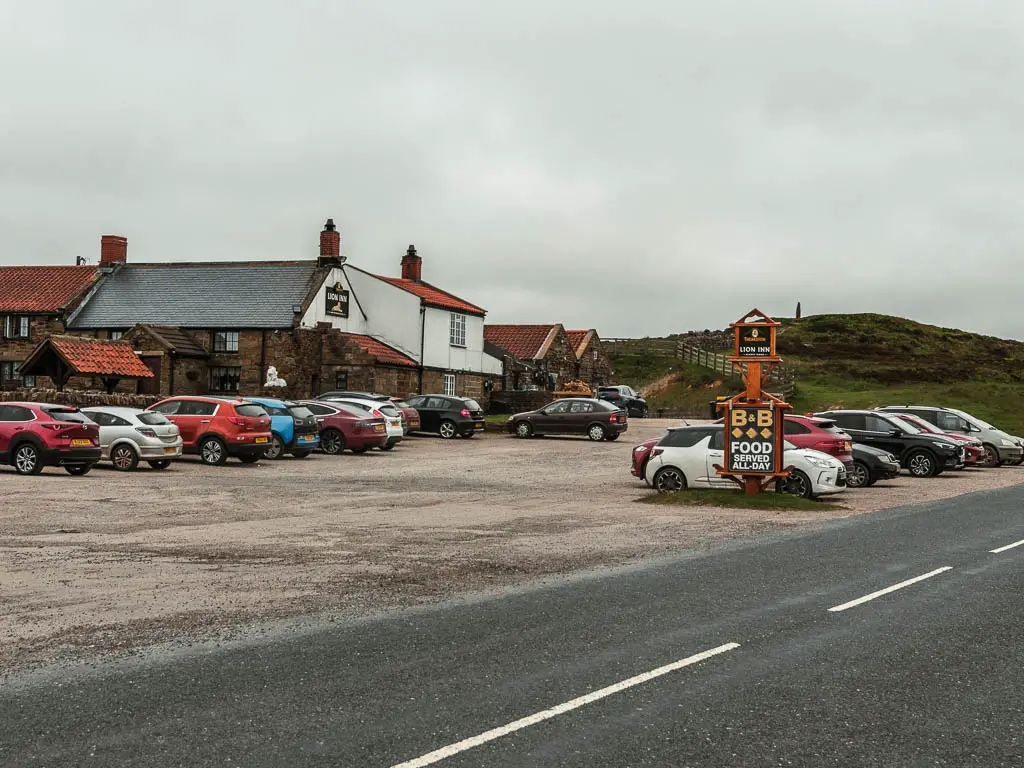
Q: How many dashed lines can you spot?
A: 3